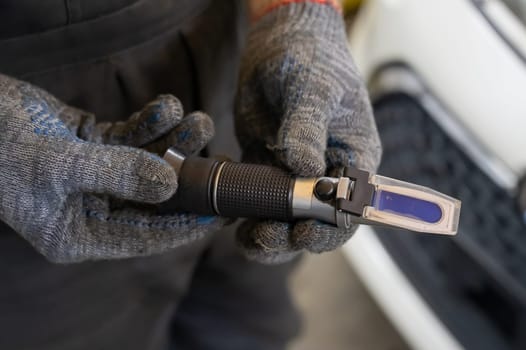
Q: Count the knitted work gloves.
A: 2